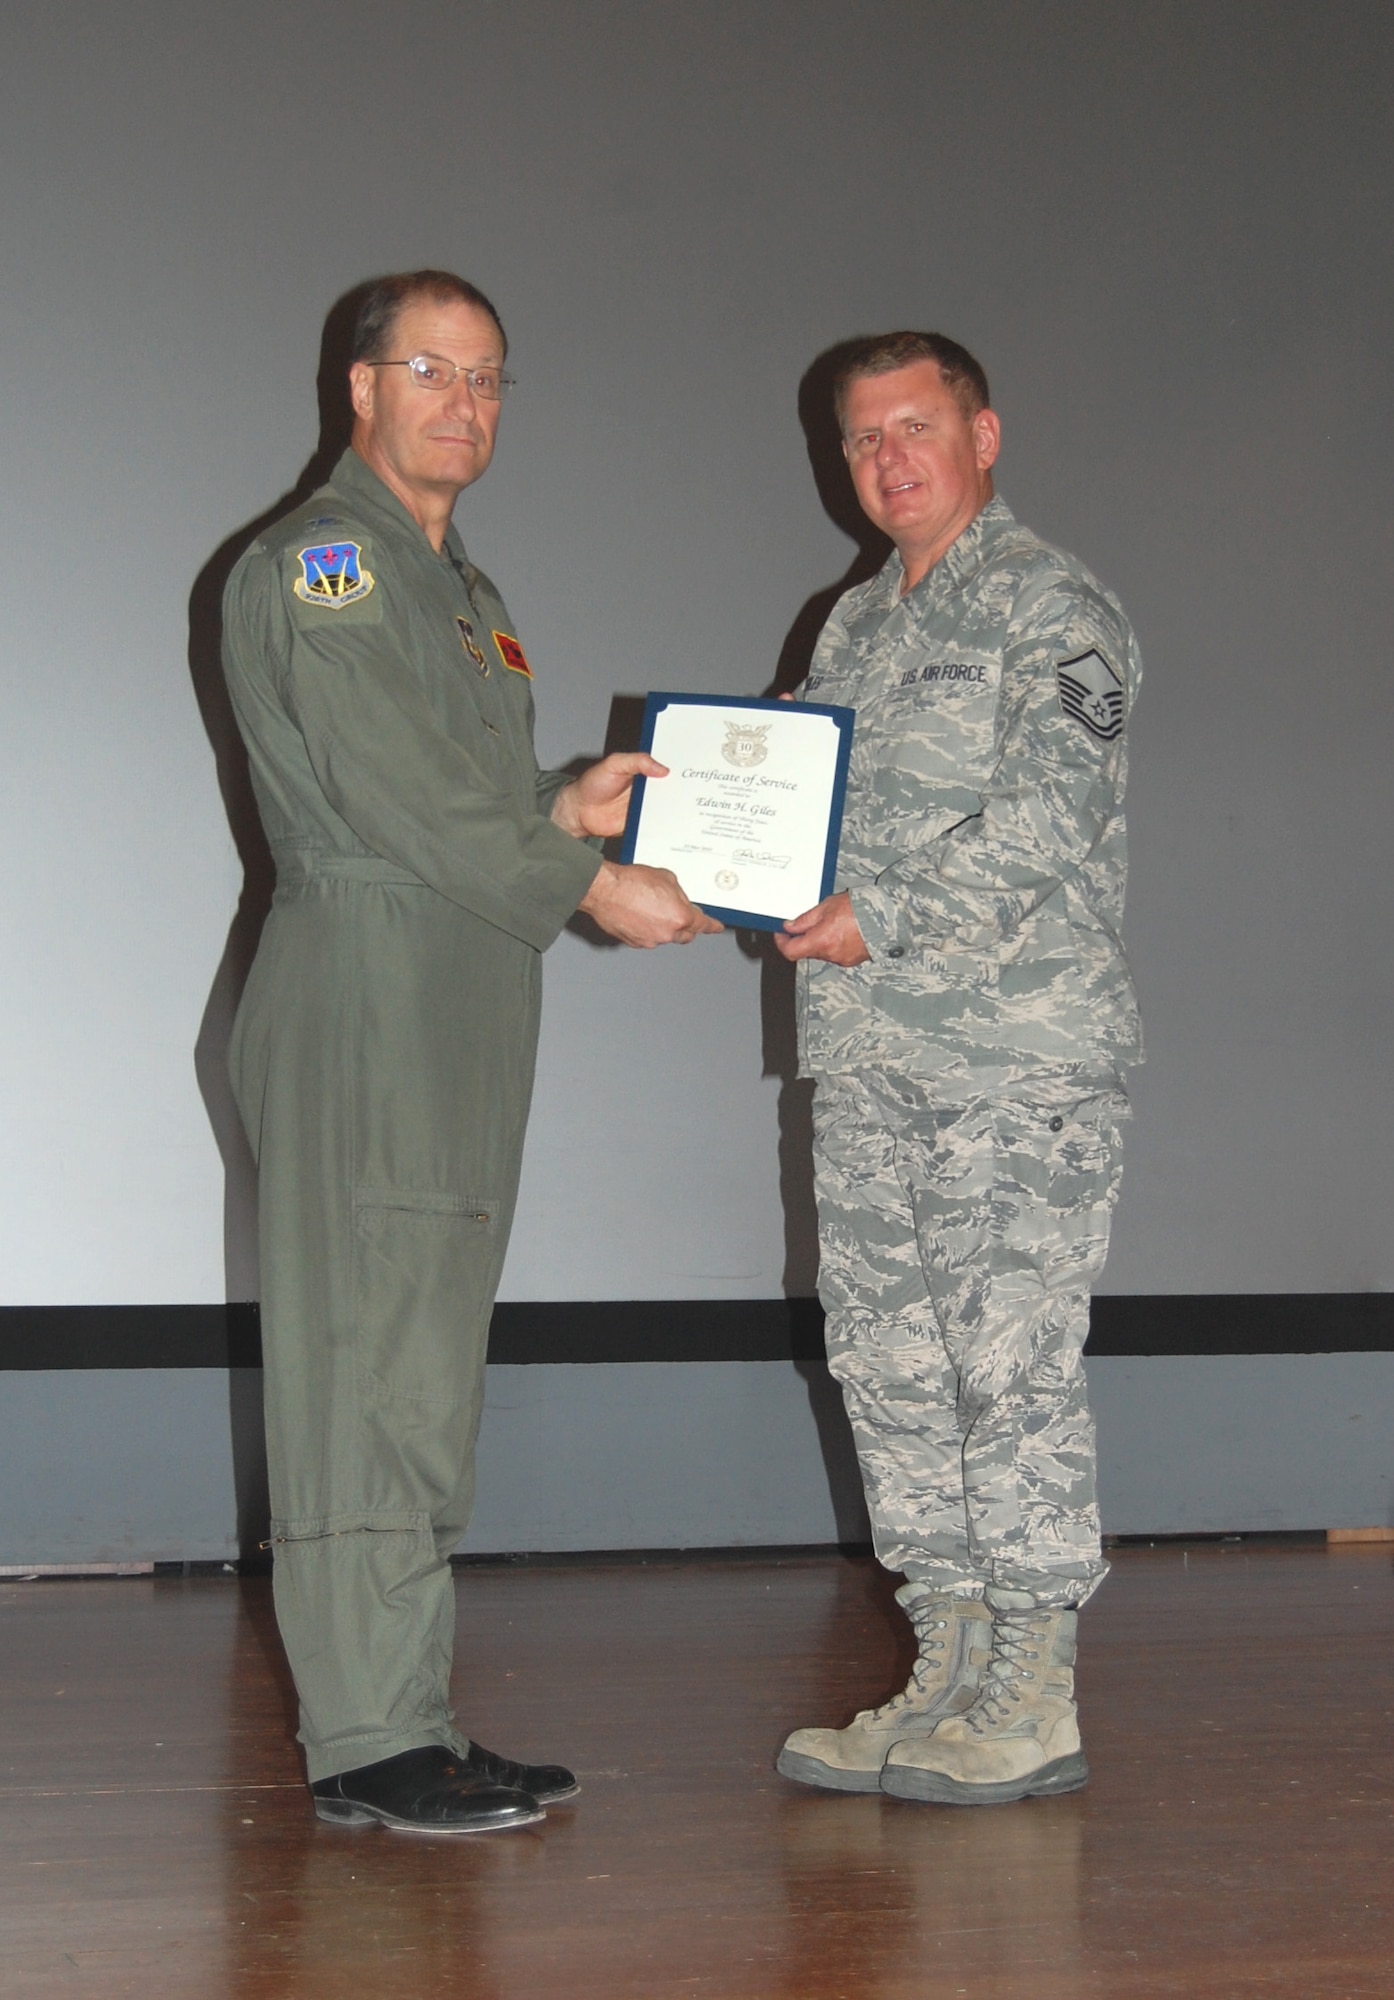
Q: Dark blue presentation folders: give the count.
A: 1